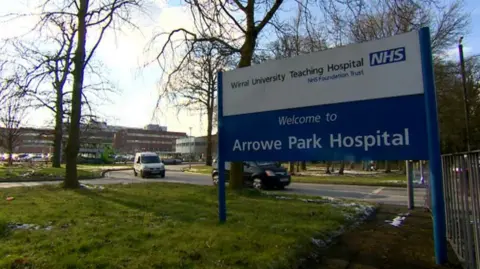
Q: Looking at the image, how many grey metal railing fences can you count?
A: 1